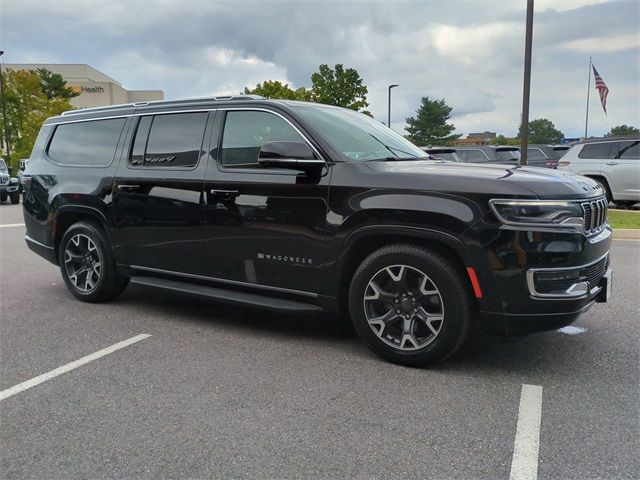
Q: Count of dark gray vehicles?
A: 2